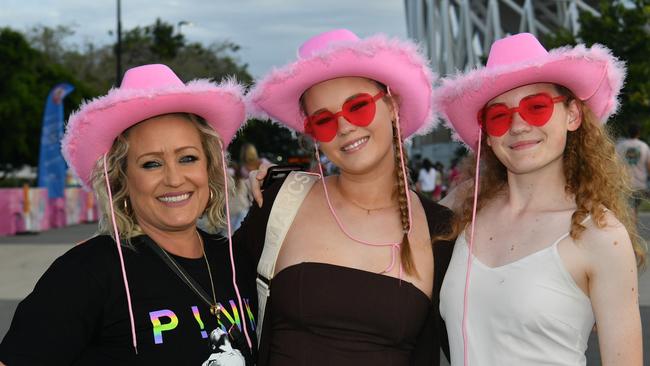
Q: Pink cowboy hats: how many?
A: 3